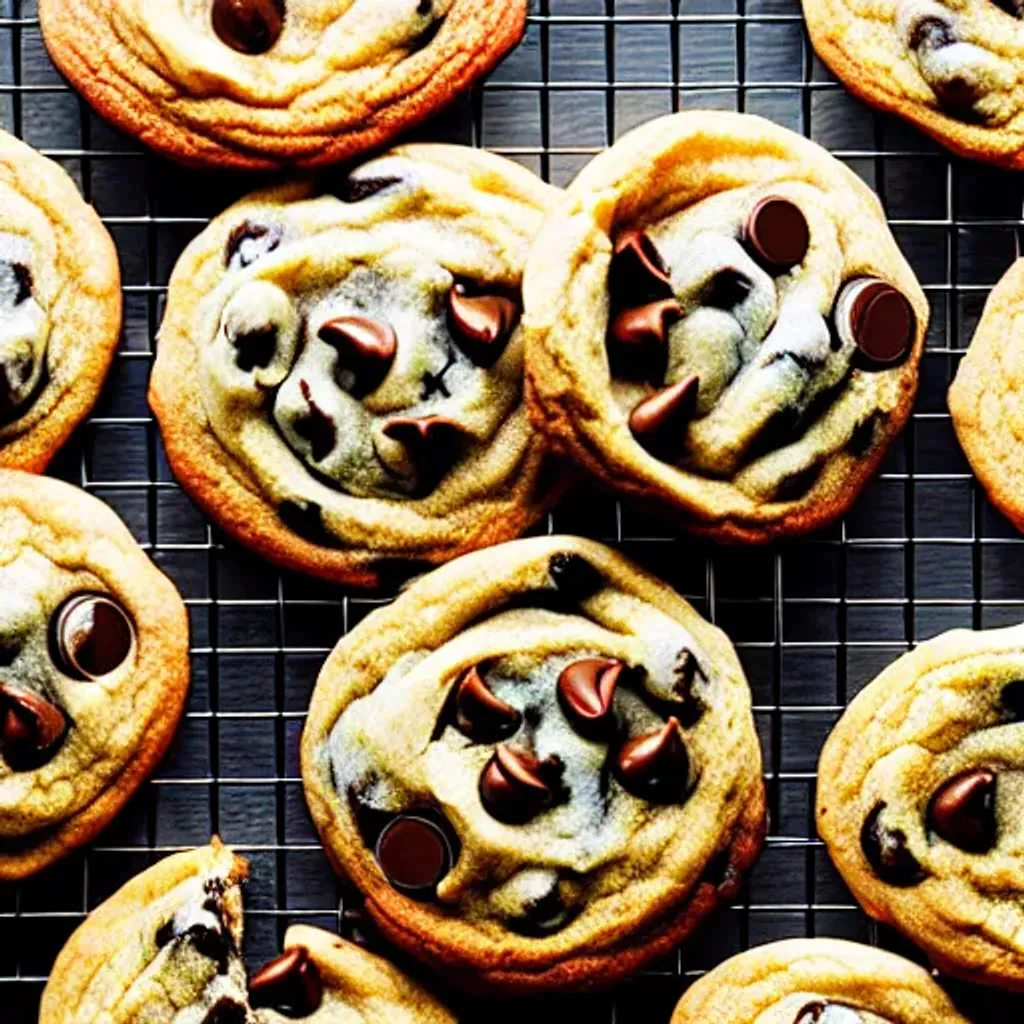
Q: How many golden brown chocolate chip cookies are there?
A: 11